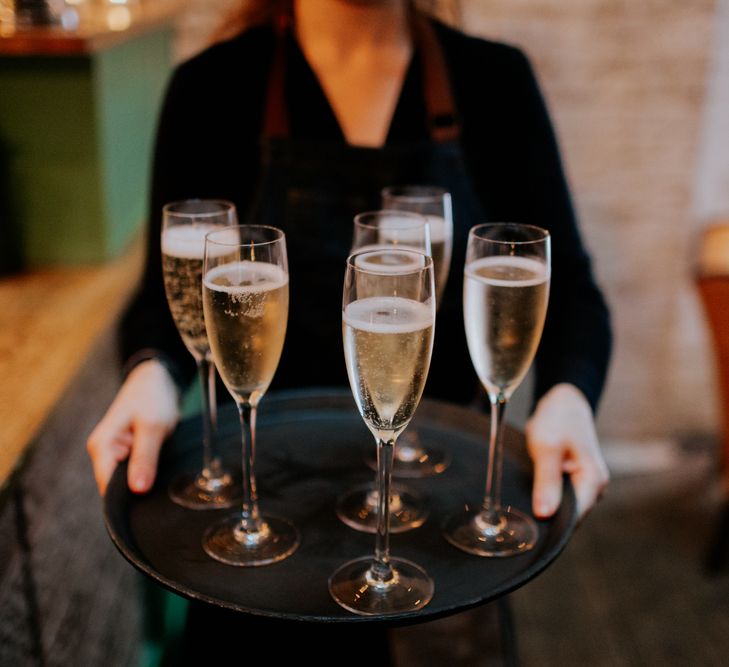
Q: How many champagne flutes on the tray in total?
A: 6